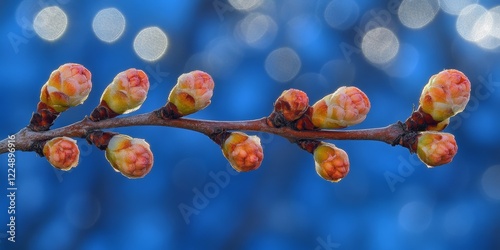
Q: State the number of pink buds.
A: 11